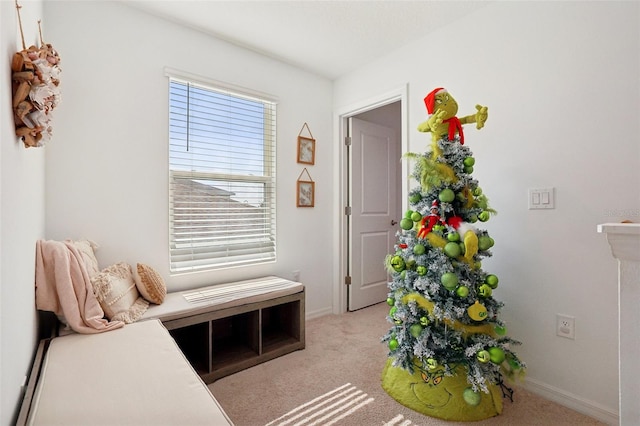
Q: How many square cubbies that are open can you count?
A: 3